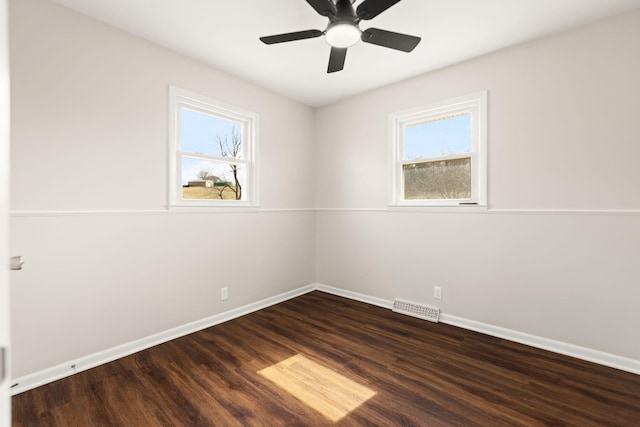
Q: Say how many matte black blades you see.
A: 5